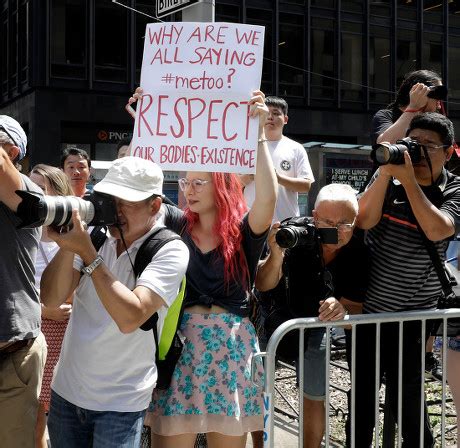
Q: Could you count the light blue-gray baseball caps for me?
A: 1